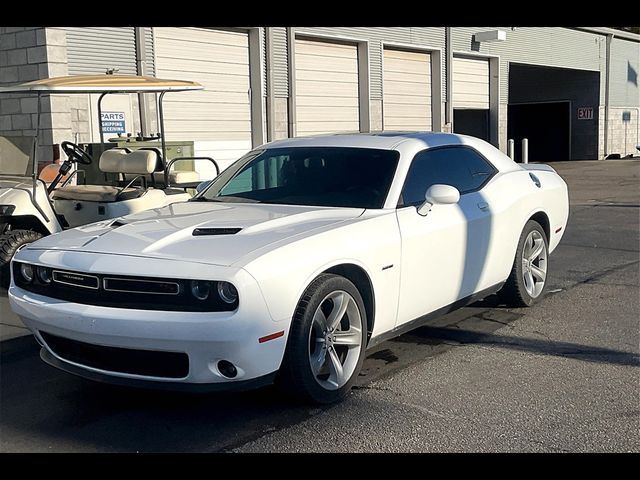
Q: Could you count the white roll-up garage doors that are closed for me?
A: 3